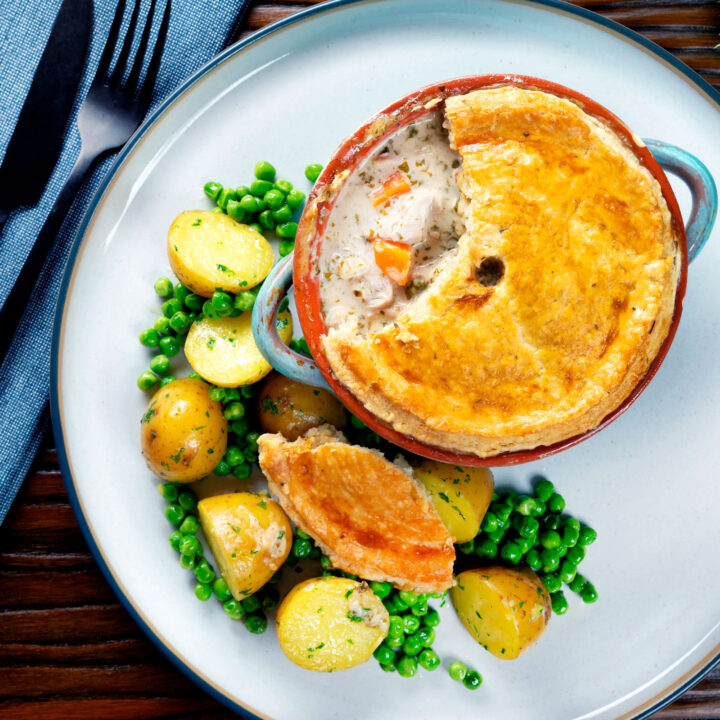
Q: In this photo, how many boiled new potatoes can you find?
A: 8